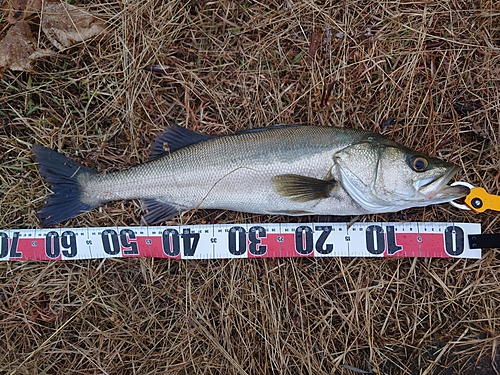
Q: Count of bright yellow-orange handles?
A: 1